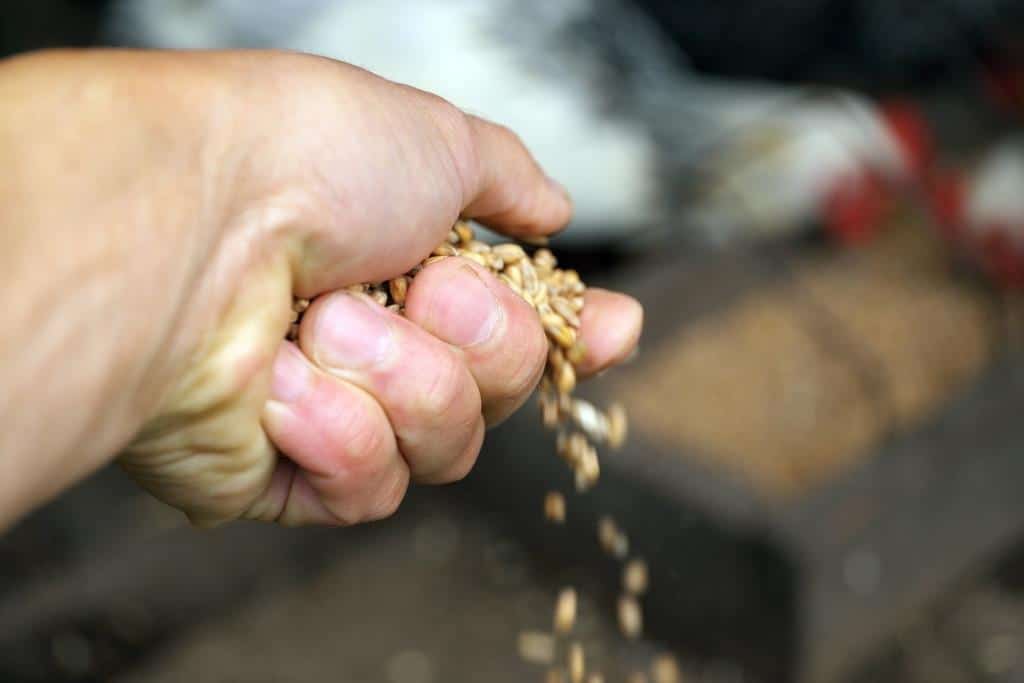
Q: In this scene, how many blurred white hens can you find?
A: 2